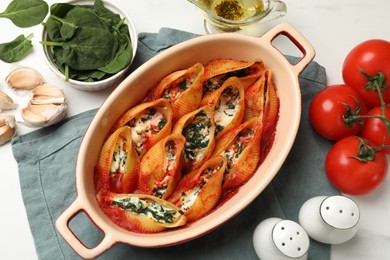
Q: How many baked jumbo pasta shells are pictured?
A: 11